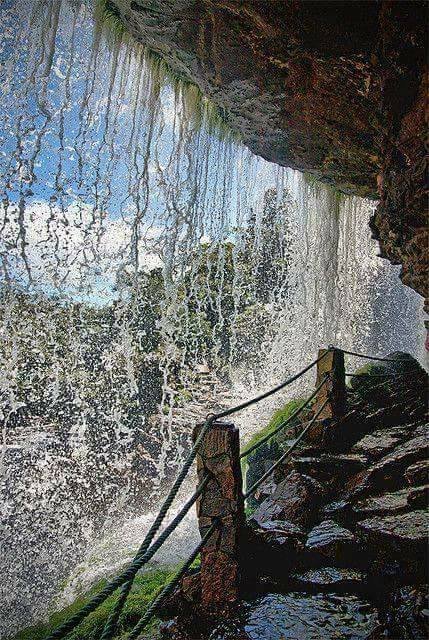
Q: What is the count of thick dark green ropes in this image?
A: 3